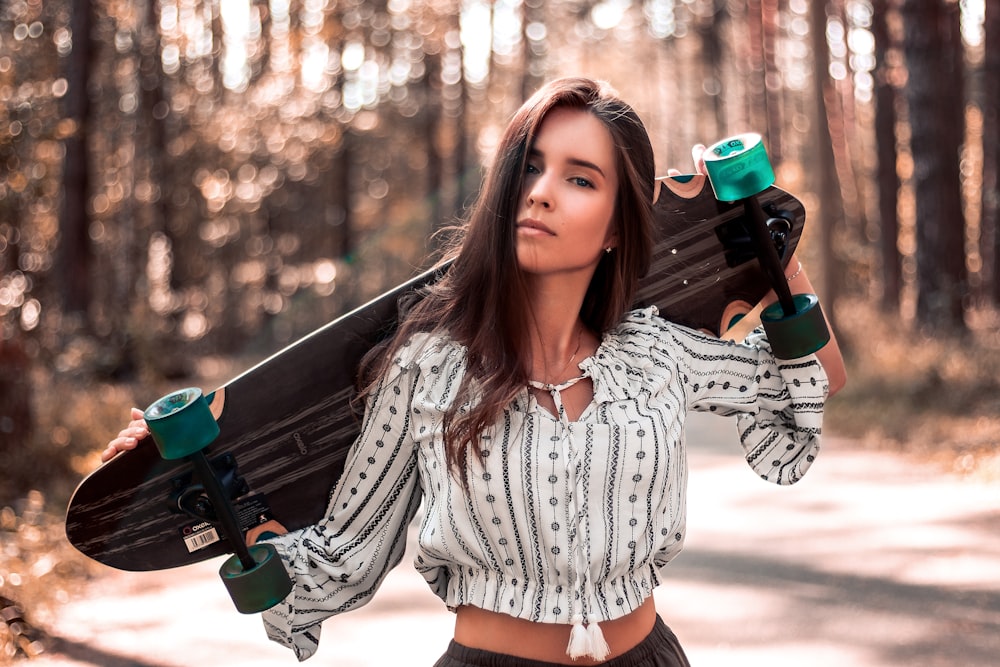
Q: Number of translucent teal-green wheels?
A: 4